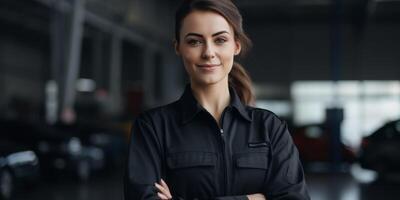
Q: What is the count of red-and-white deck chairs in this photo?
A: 0